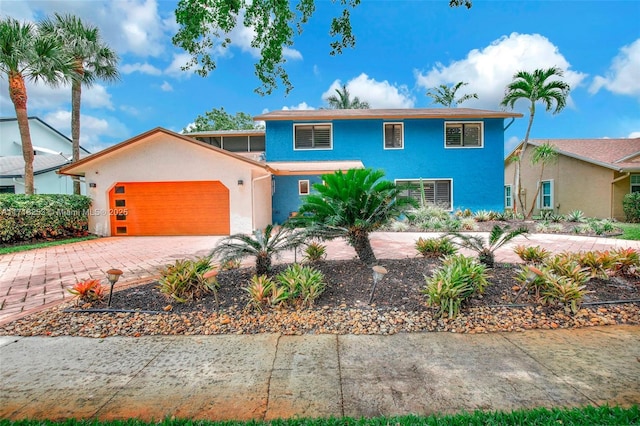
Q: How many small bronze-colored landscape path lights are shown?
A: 4